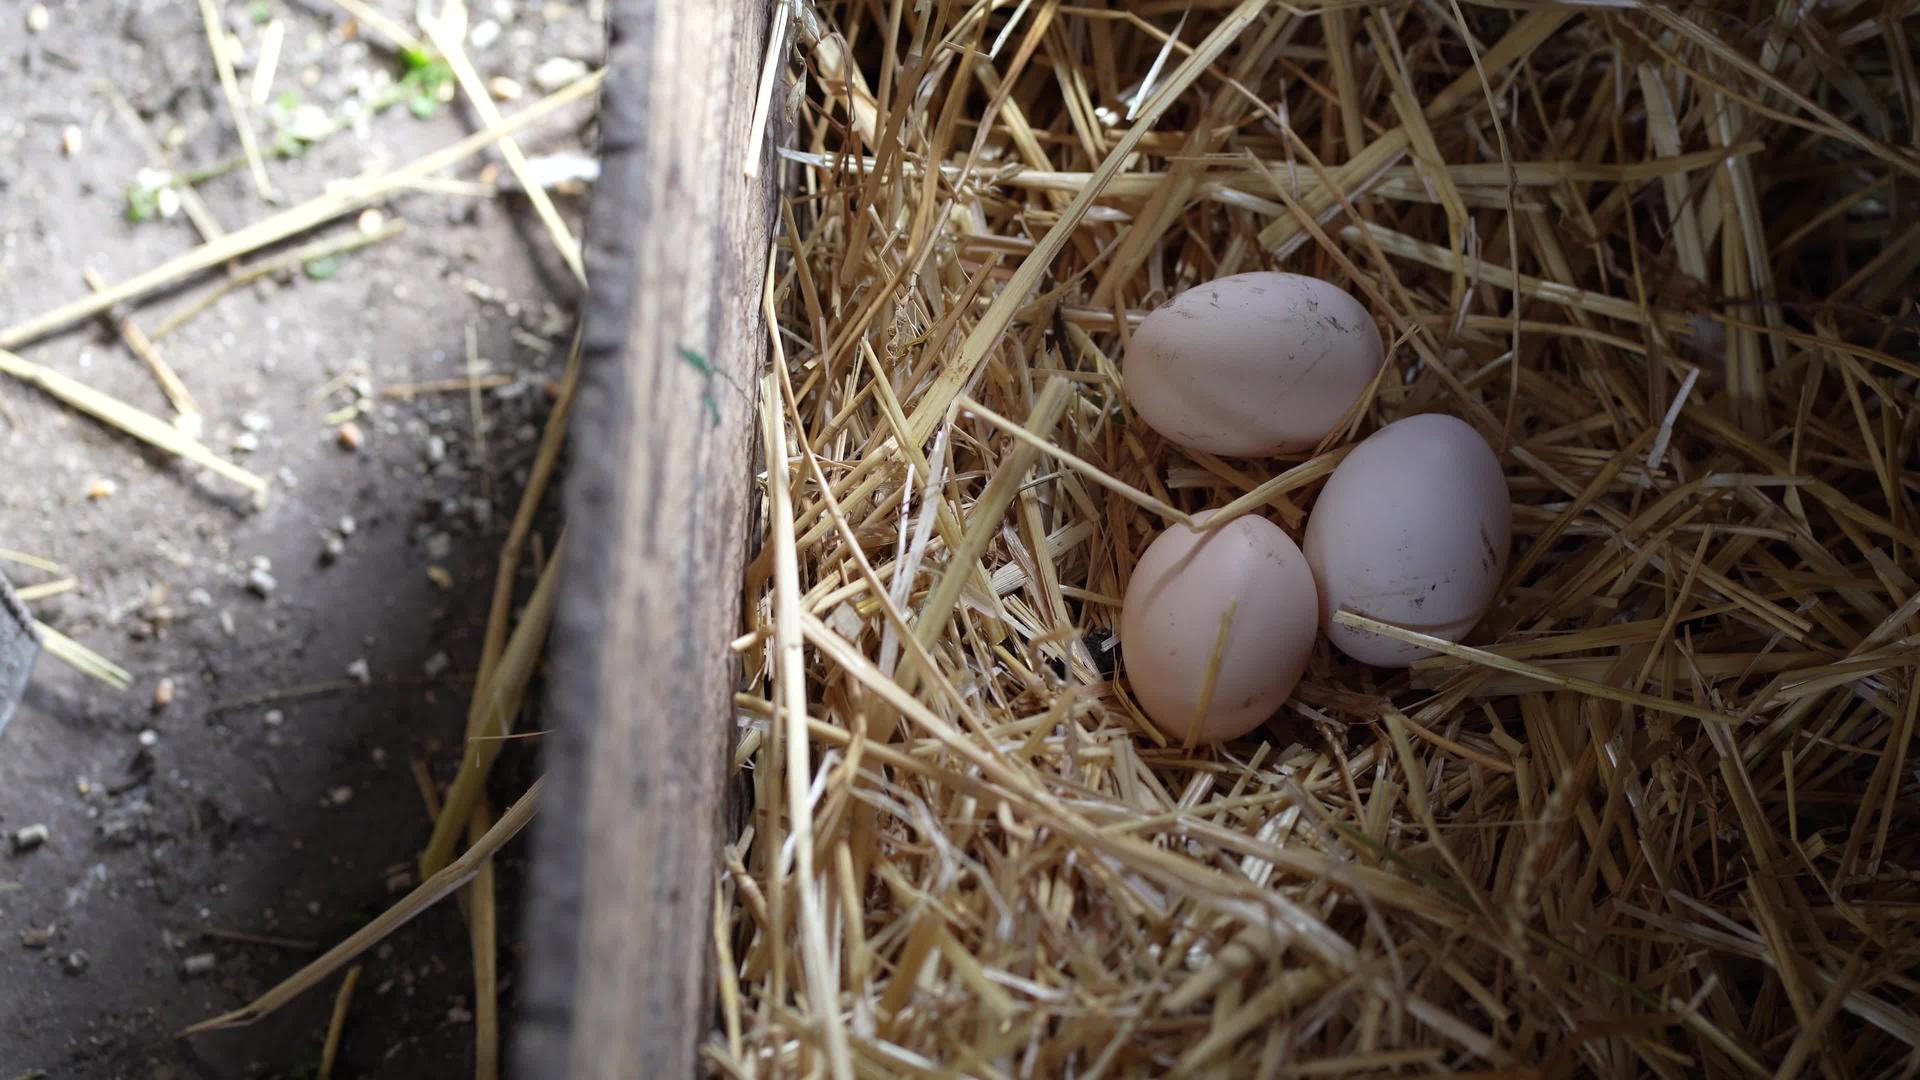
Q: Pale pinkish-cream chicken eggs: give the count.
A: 3